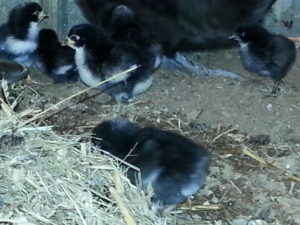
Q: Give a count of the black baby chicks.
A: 6